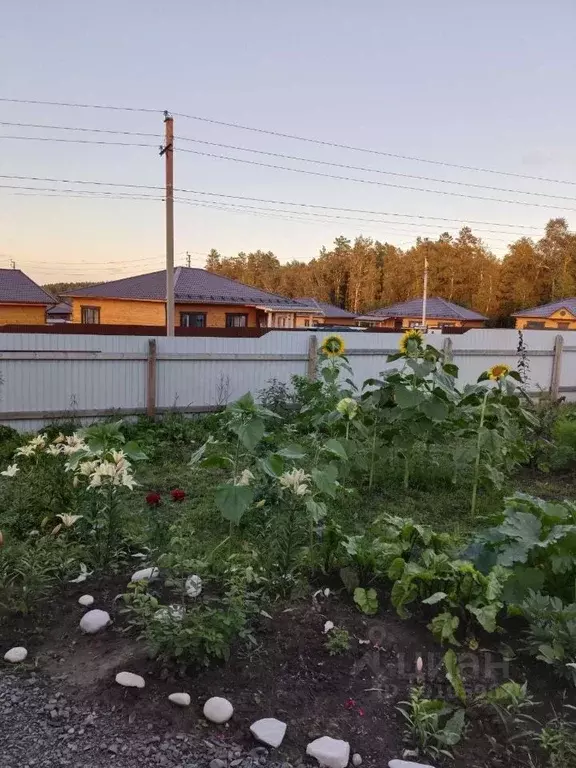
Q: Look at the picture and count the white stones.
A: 12